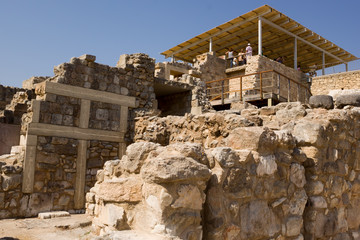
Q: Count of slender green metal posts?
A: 0